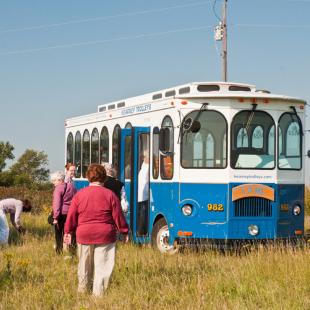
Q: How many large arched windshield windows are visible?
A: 3